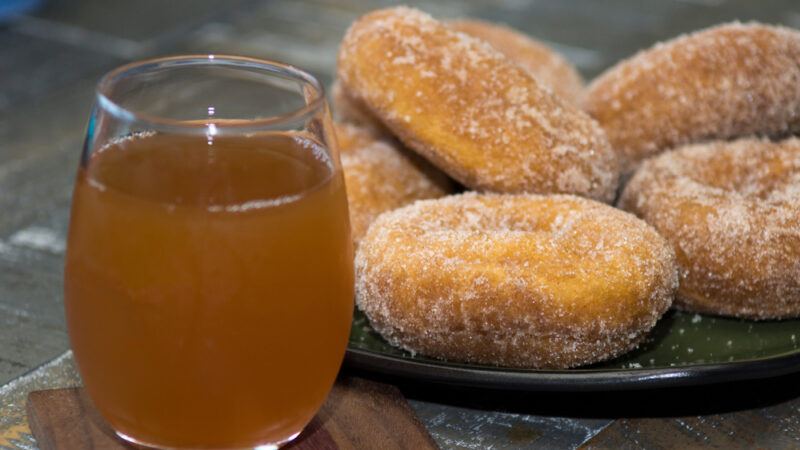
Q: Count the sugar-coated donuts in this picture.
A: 6